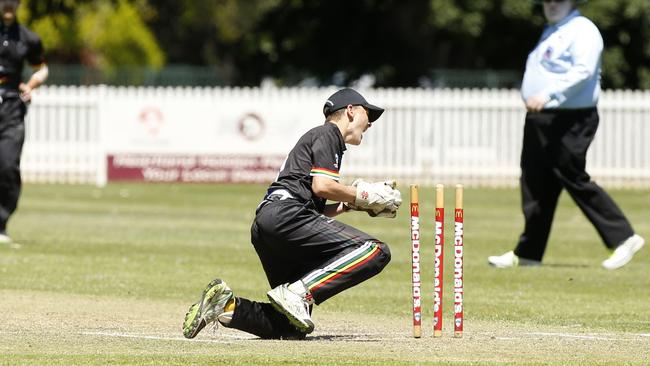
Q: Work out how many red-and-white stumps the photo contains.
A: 3